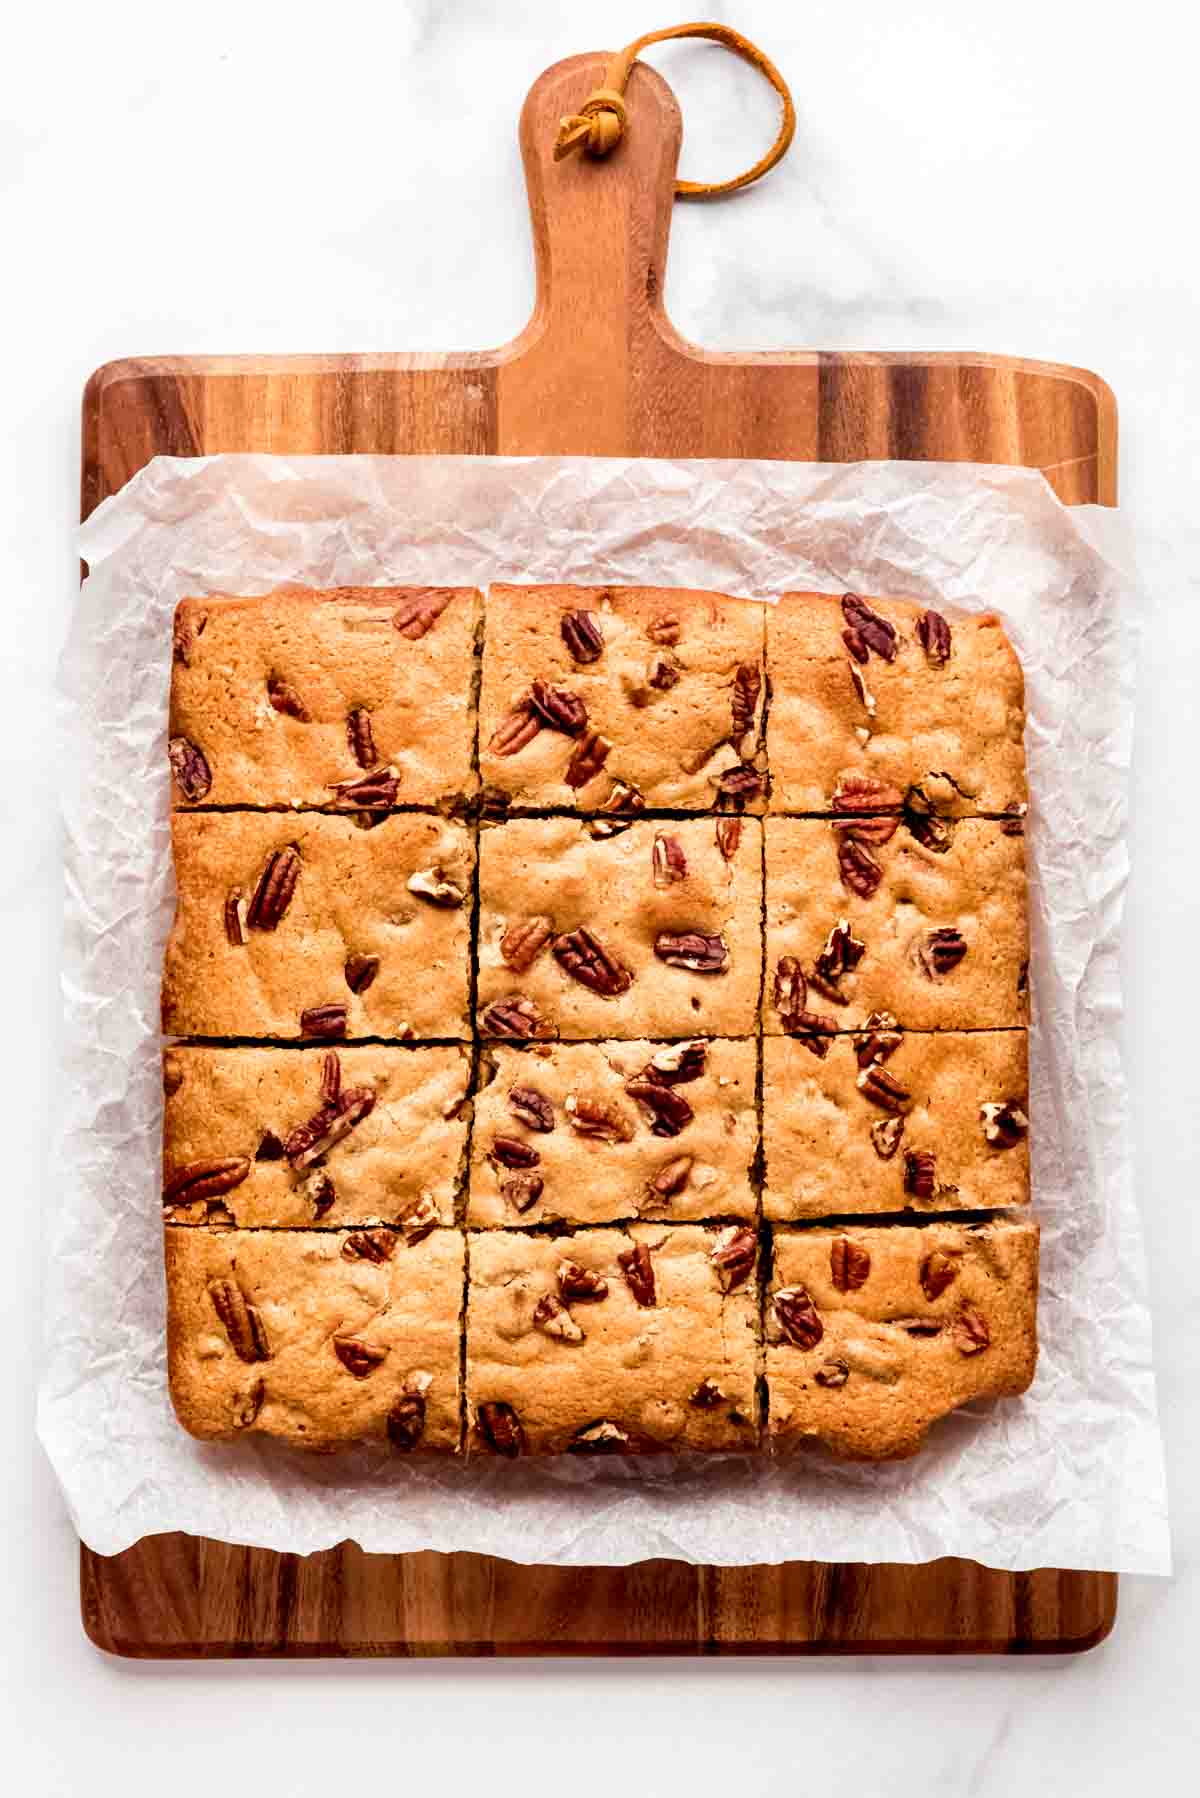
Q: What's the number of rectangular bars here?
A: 12